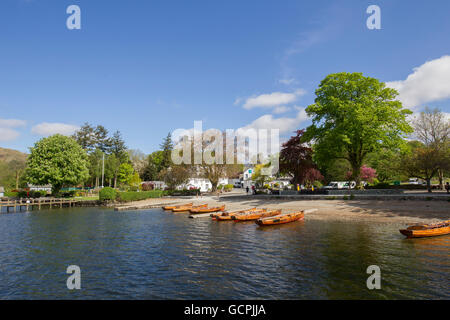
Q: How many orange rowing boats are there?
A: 8